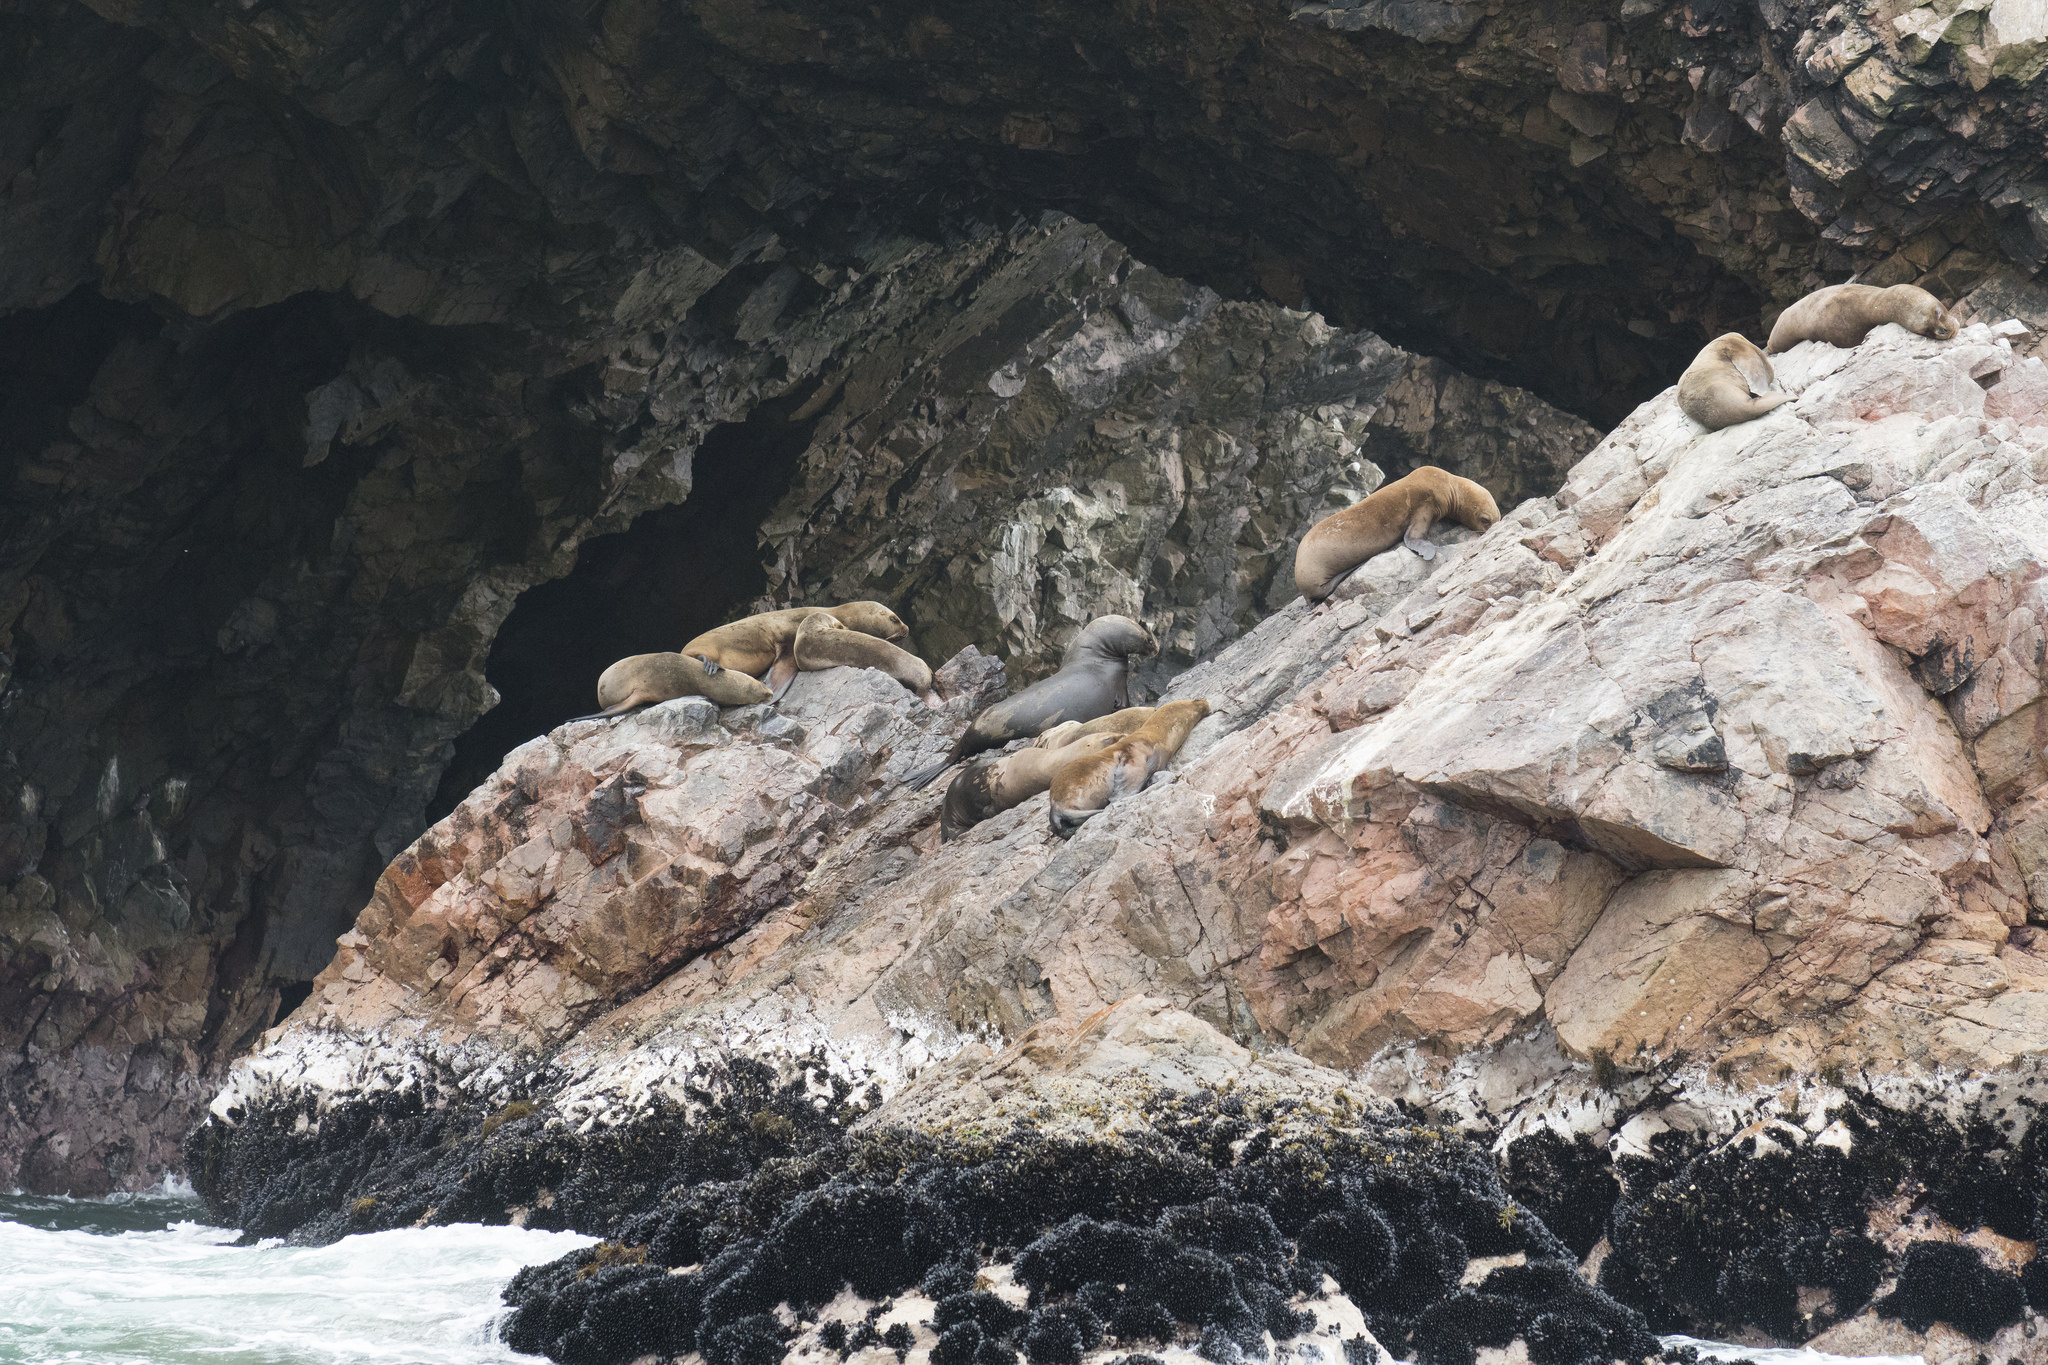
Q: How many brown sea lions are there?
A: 9